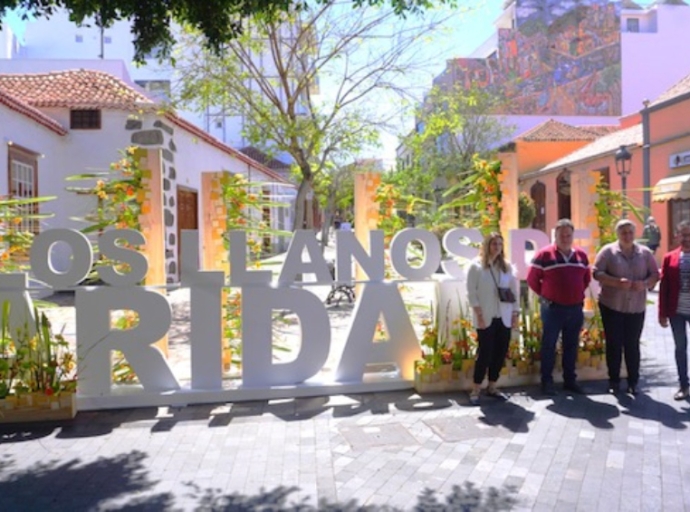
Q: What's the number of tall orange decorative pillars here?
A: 5